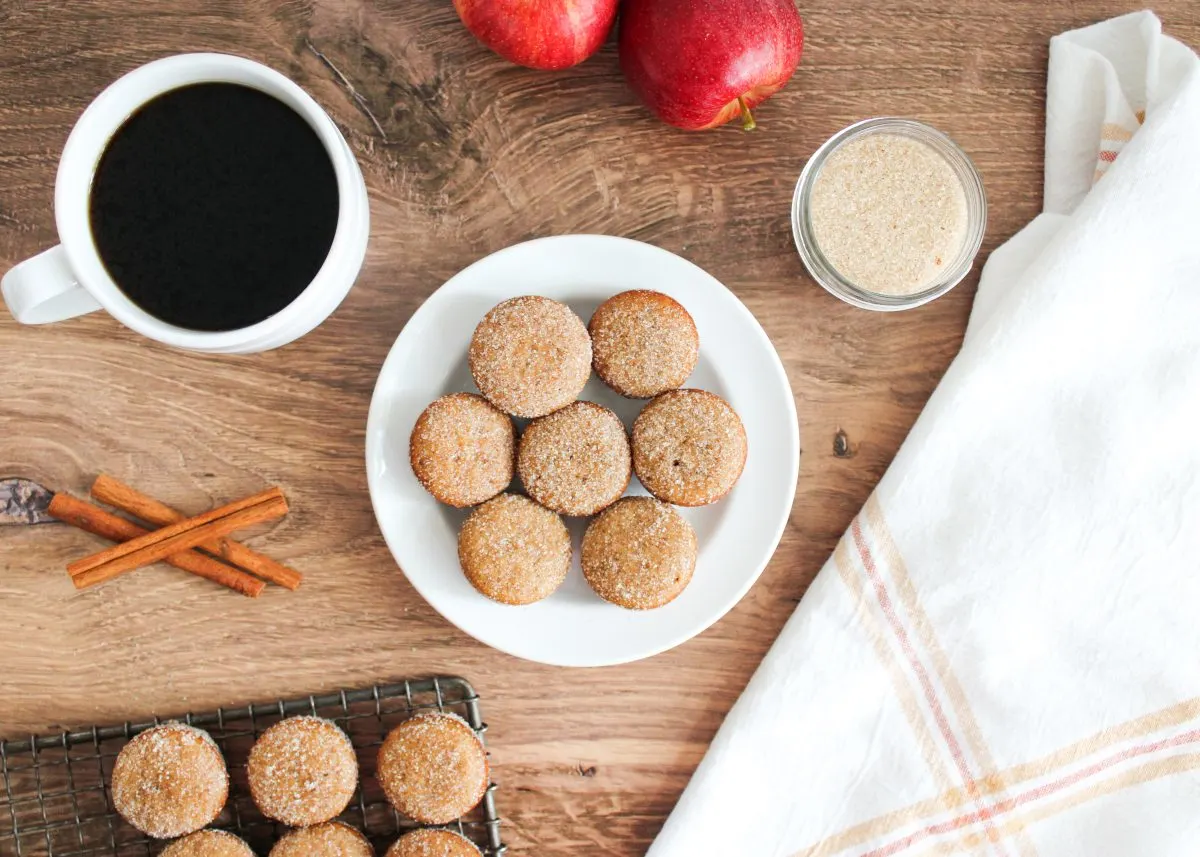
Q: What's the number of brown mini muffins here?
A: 13